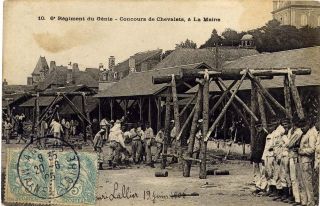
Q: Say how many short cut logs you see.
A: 3